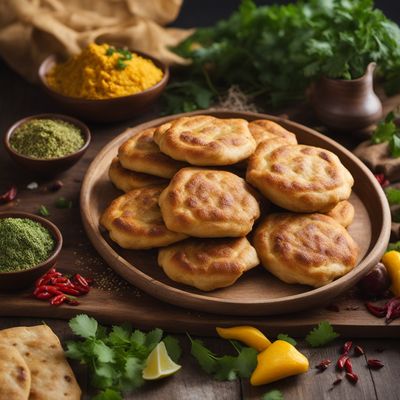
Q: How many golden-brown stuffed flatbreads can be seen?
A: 10